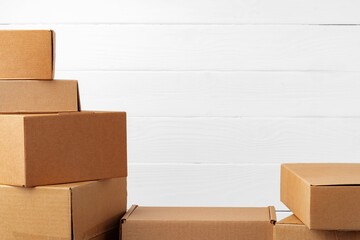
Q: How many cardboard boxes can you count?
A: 7